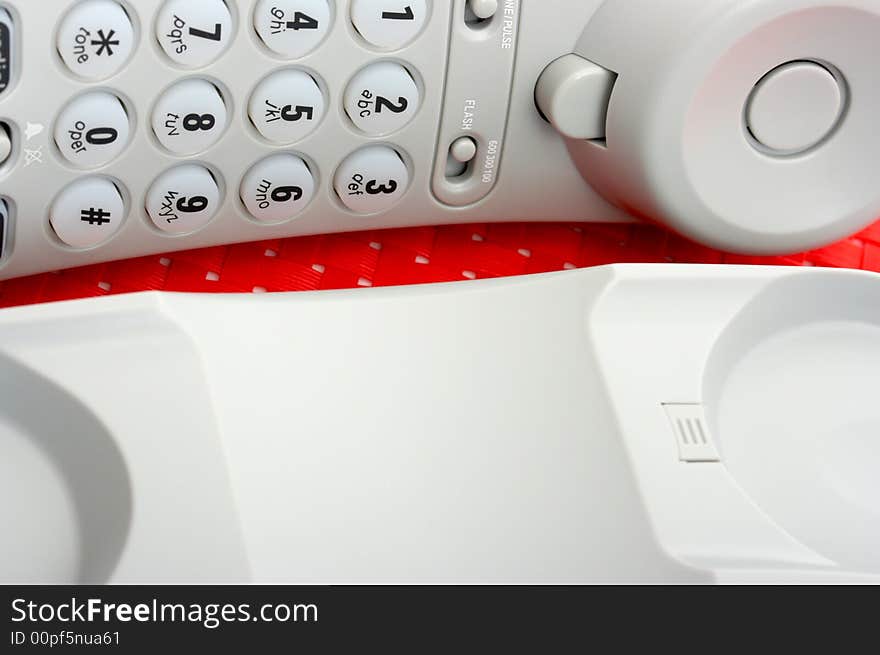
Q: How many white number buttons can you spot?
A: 10